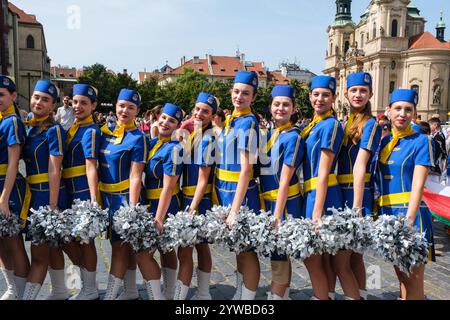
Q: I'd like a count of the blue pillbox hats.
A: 11